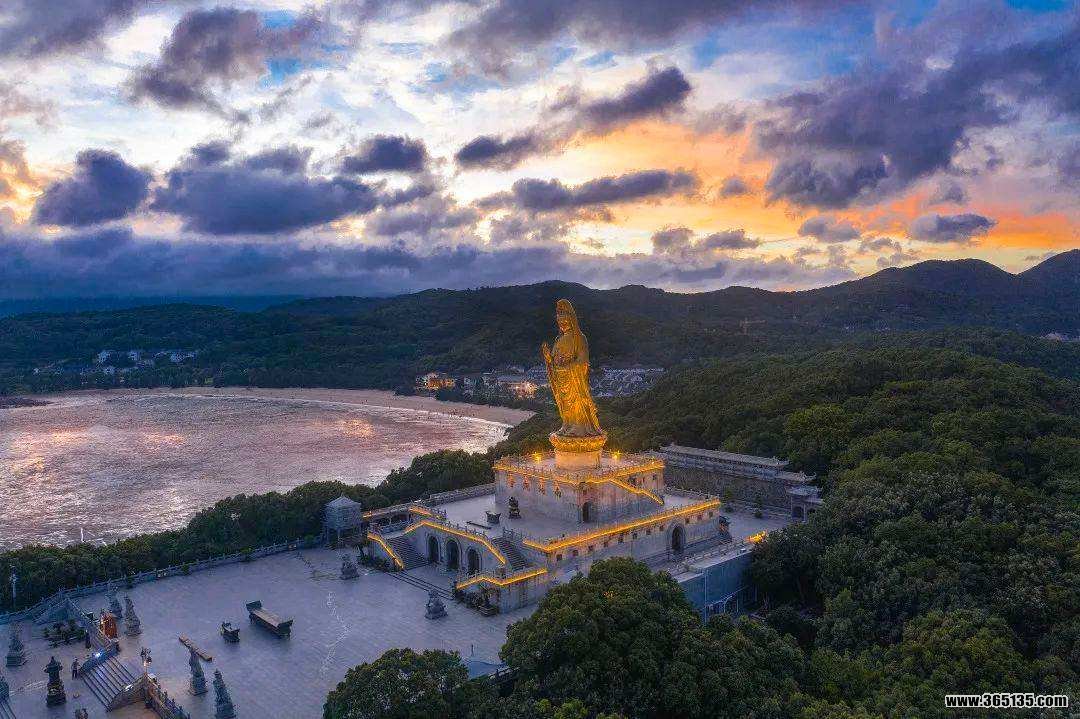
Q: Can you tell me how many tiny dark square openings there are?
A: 11